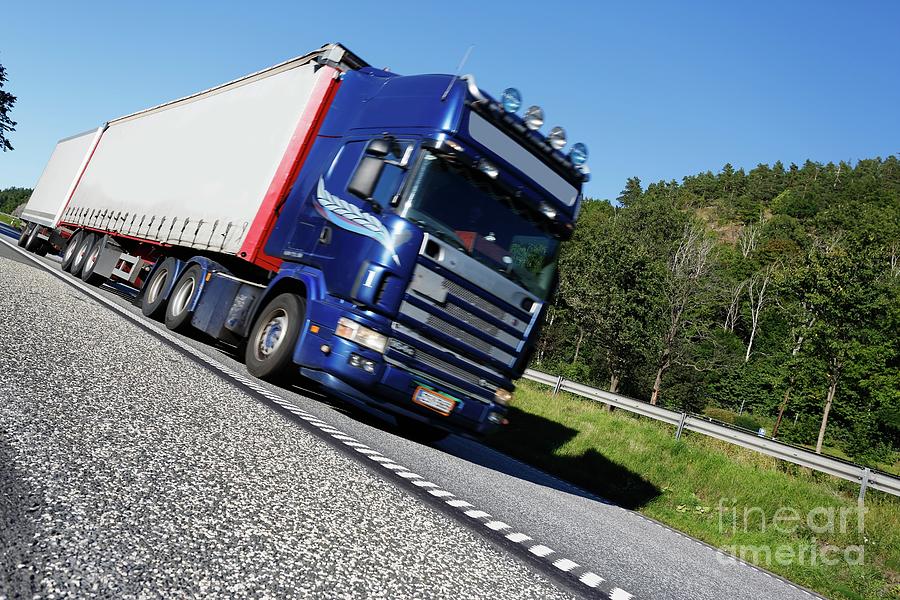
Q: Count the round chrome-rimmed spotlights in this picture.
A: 4